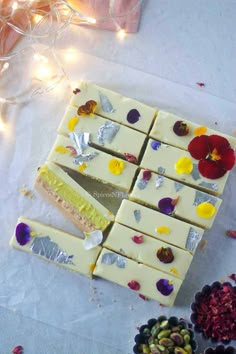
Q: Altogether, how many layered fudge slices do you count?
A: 11